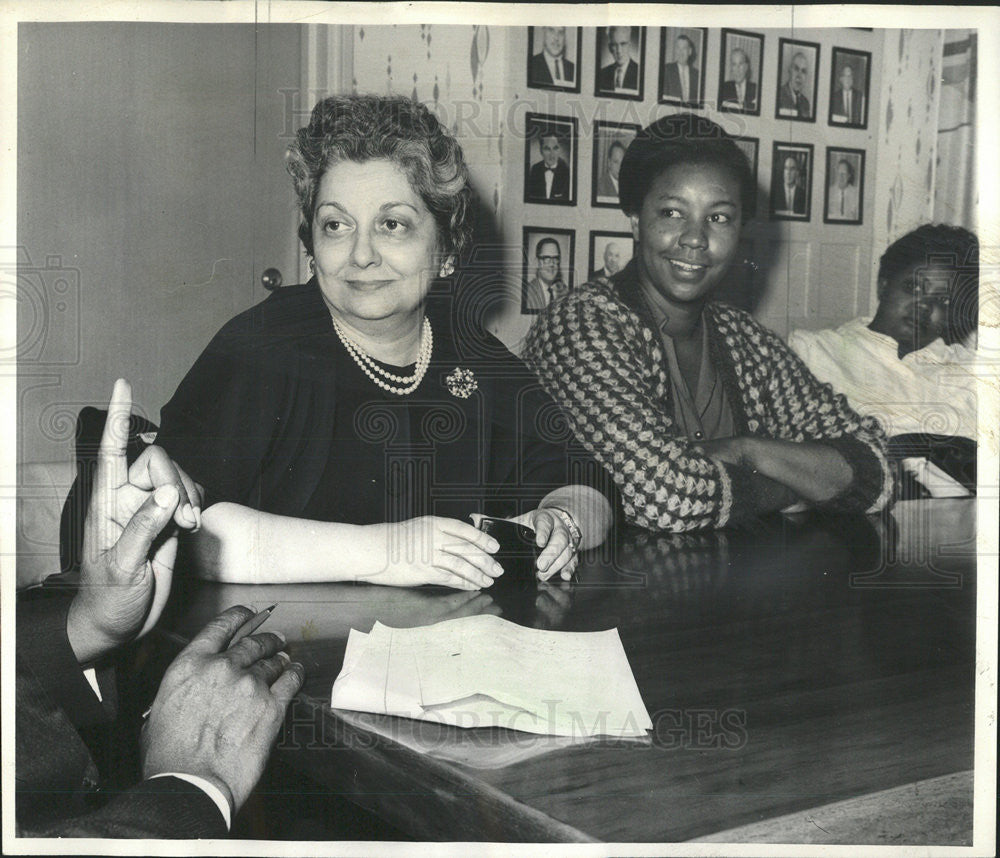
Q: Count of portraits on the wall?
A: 13